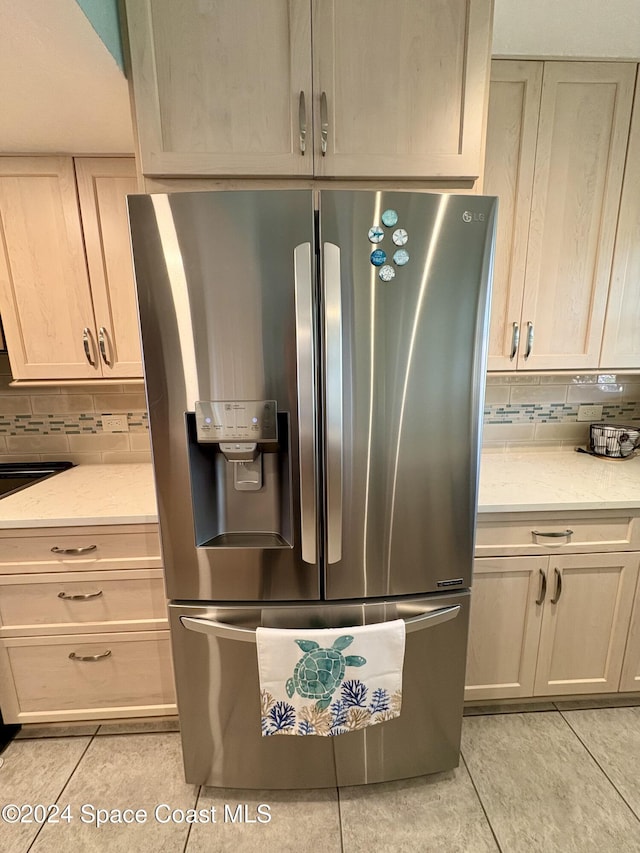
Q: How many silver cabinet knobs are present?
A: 12